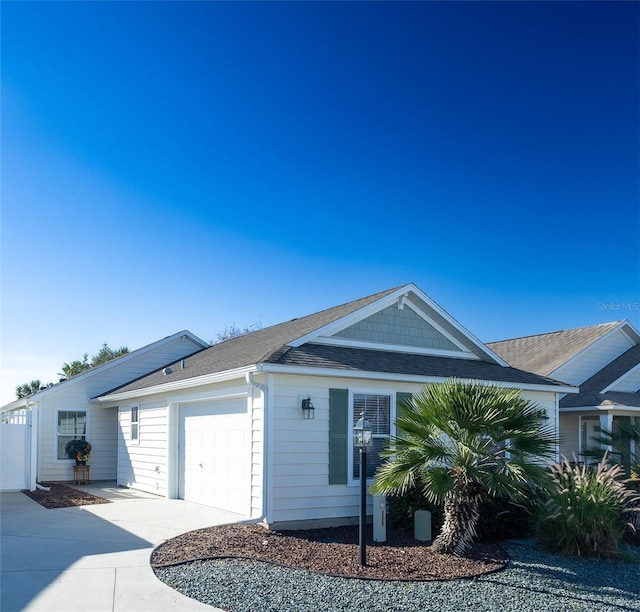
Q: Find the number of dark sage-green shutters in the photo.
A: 2